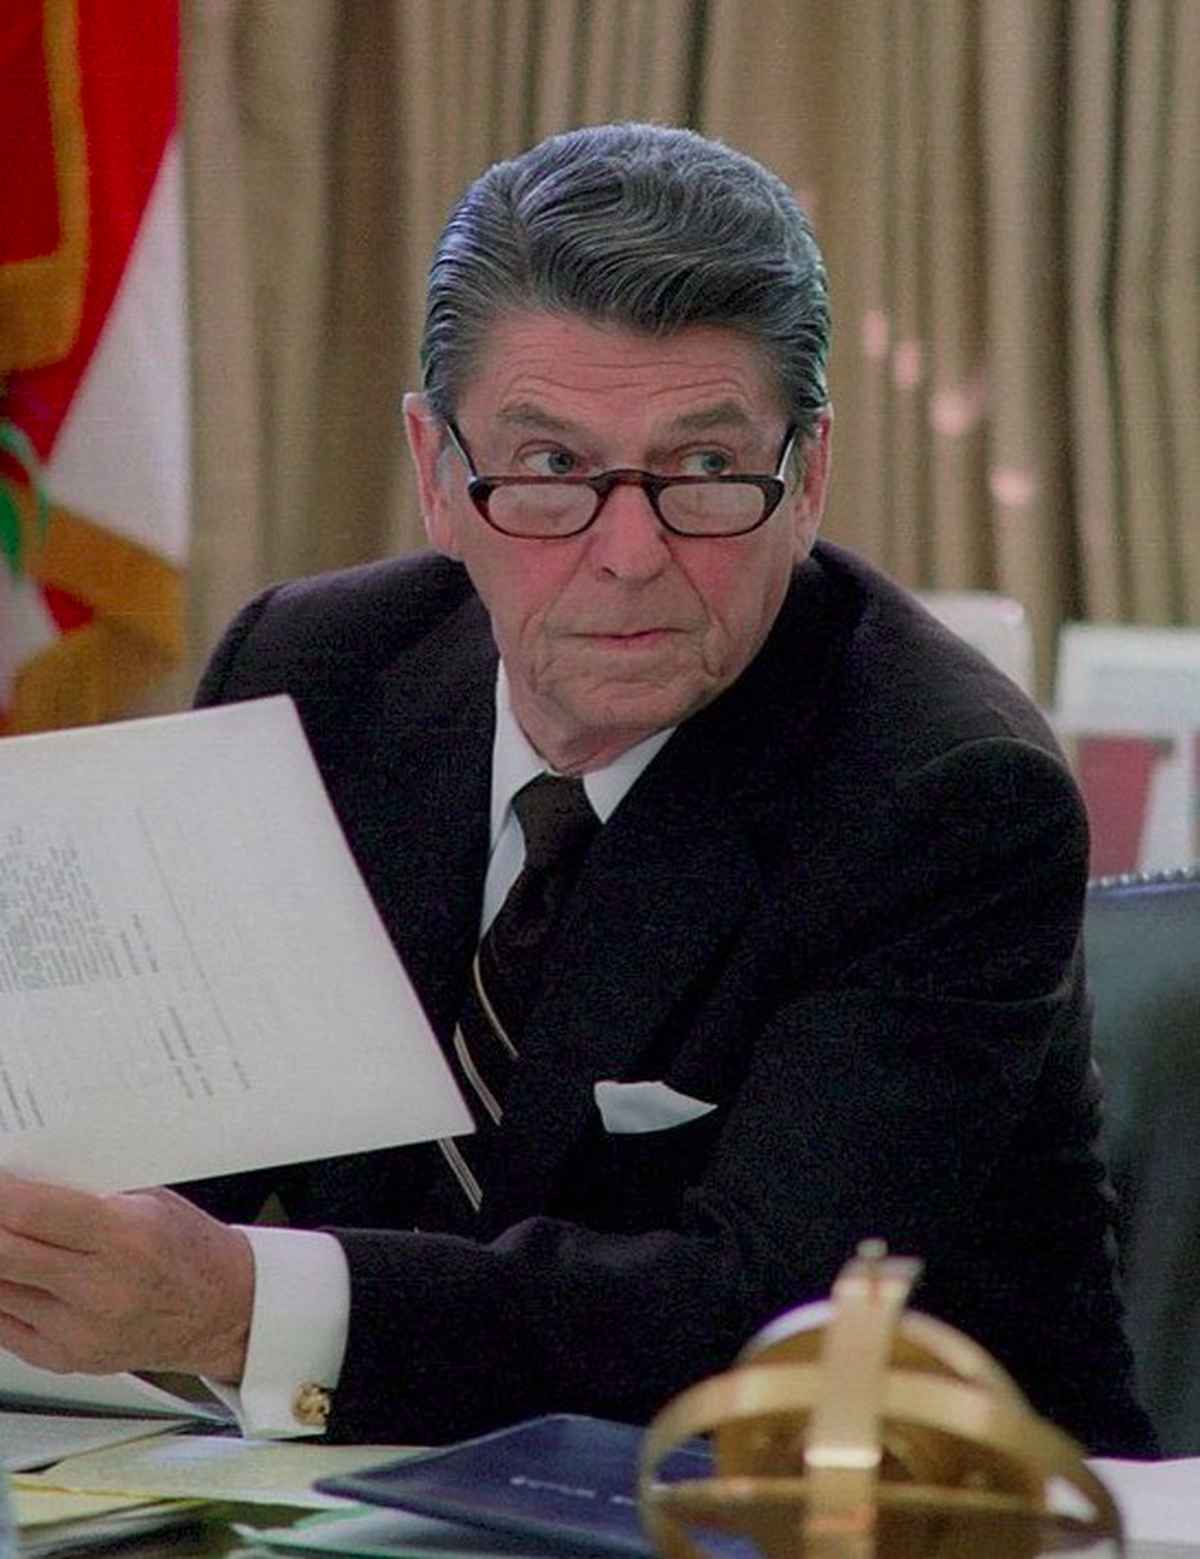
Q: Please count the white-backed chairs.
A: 2